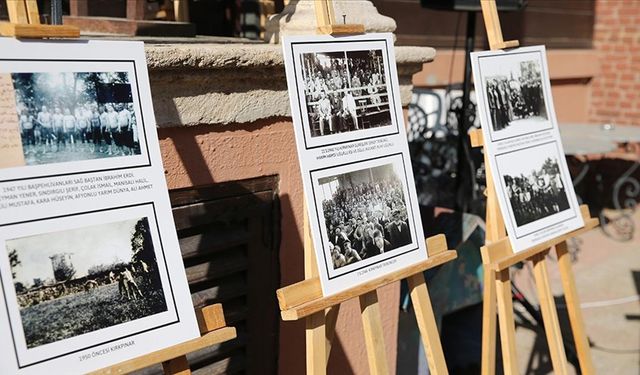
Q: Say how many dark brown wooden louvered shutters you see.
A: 1